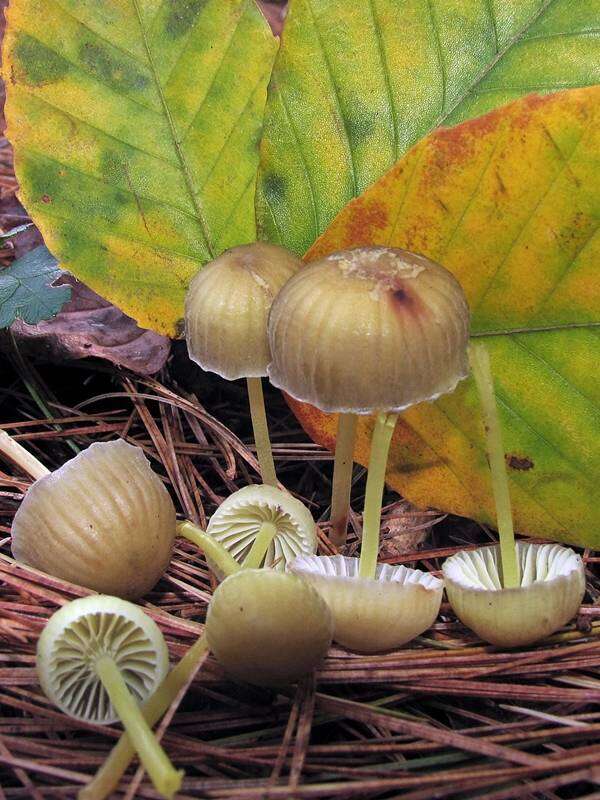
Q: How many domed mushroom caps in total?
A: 8